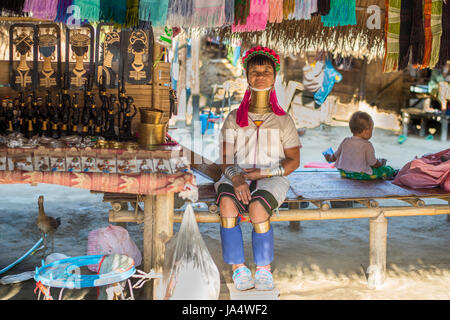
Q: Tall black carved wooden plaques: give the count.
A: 5